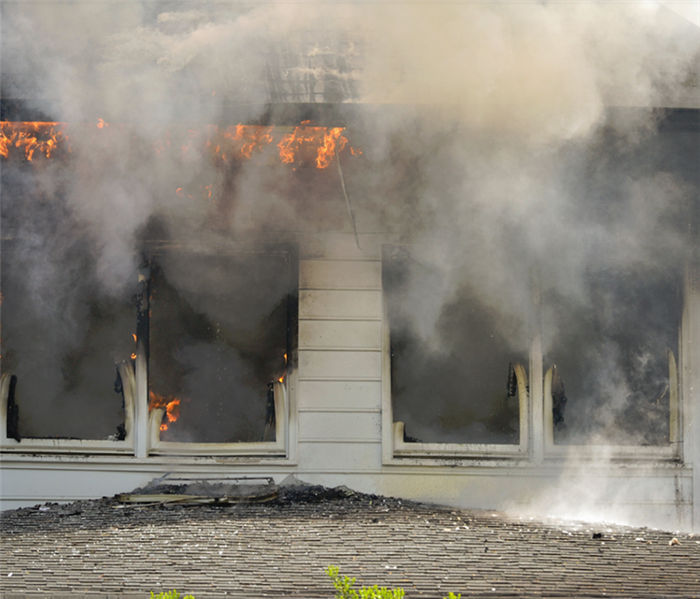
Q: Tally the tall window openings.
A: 4